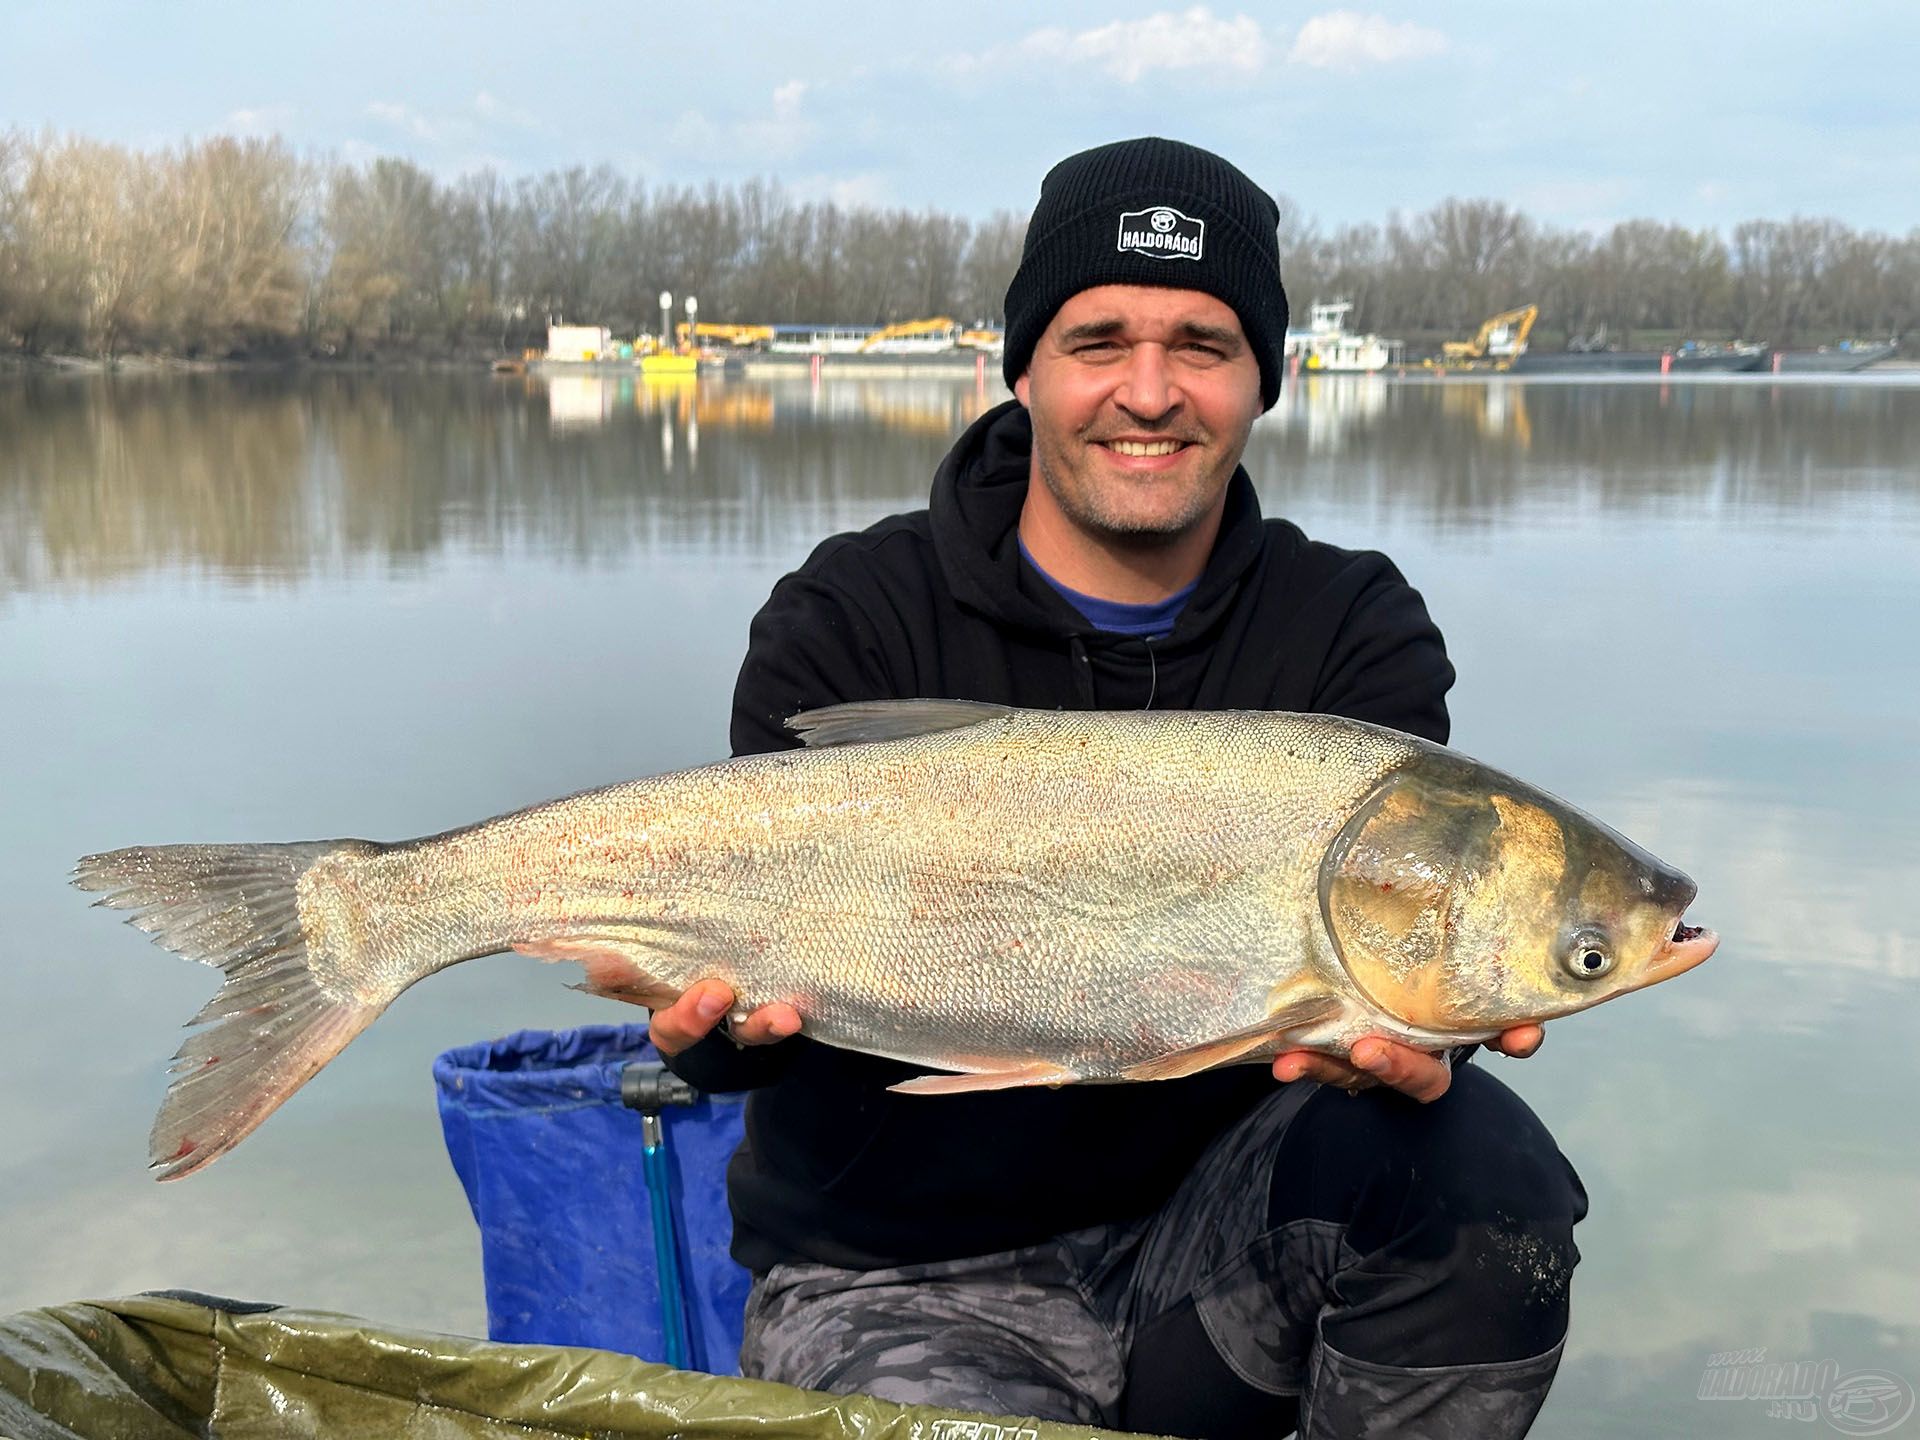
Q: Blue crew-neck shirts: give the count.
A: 1